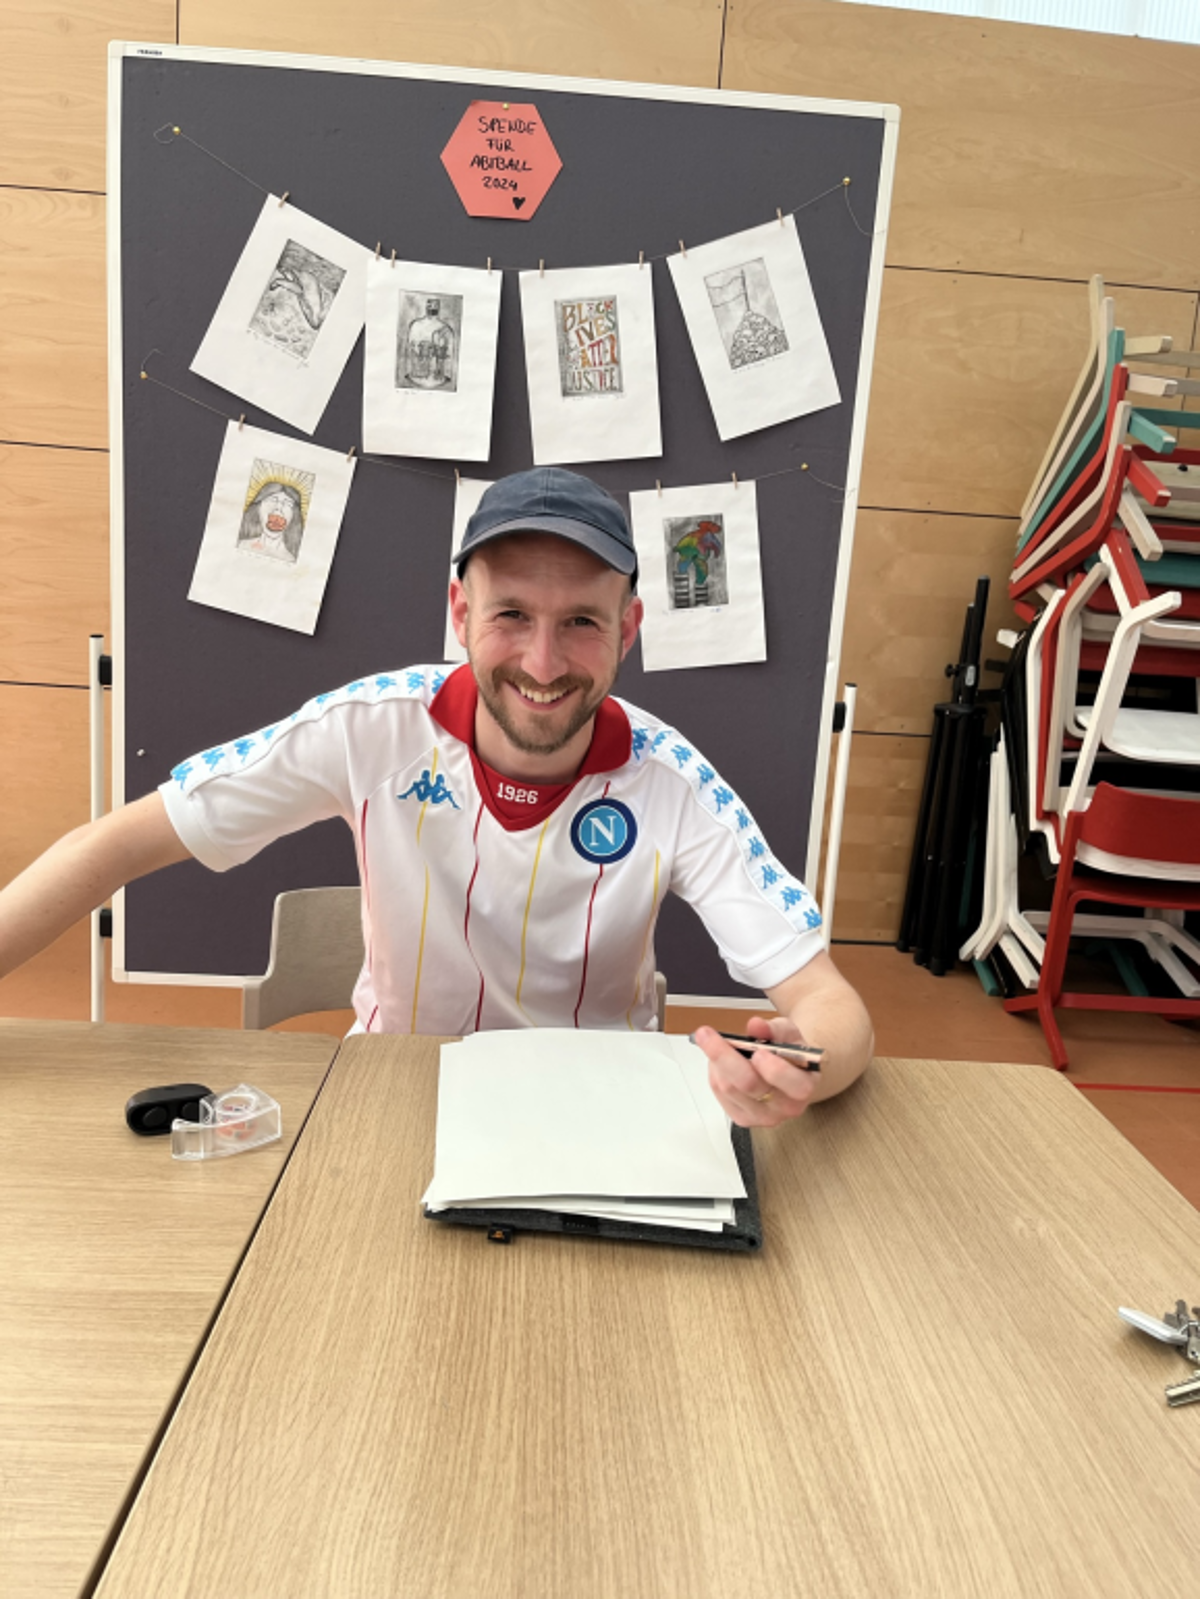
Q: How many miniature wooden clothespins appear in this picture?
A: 13